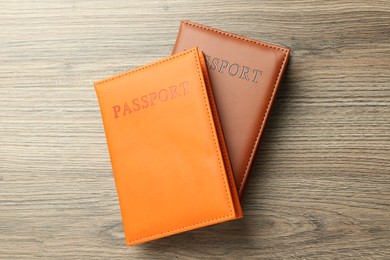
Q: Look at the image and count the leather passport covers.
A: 2